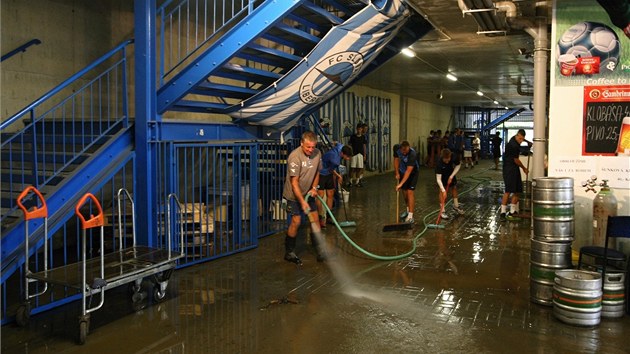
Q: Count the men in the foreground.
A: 5